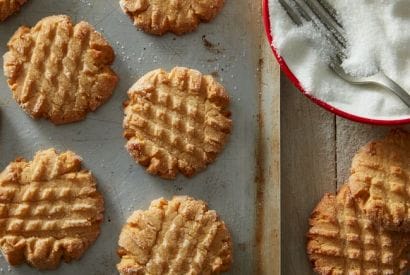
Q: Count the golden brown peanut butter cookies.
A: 8